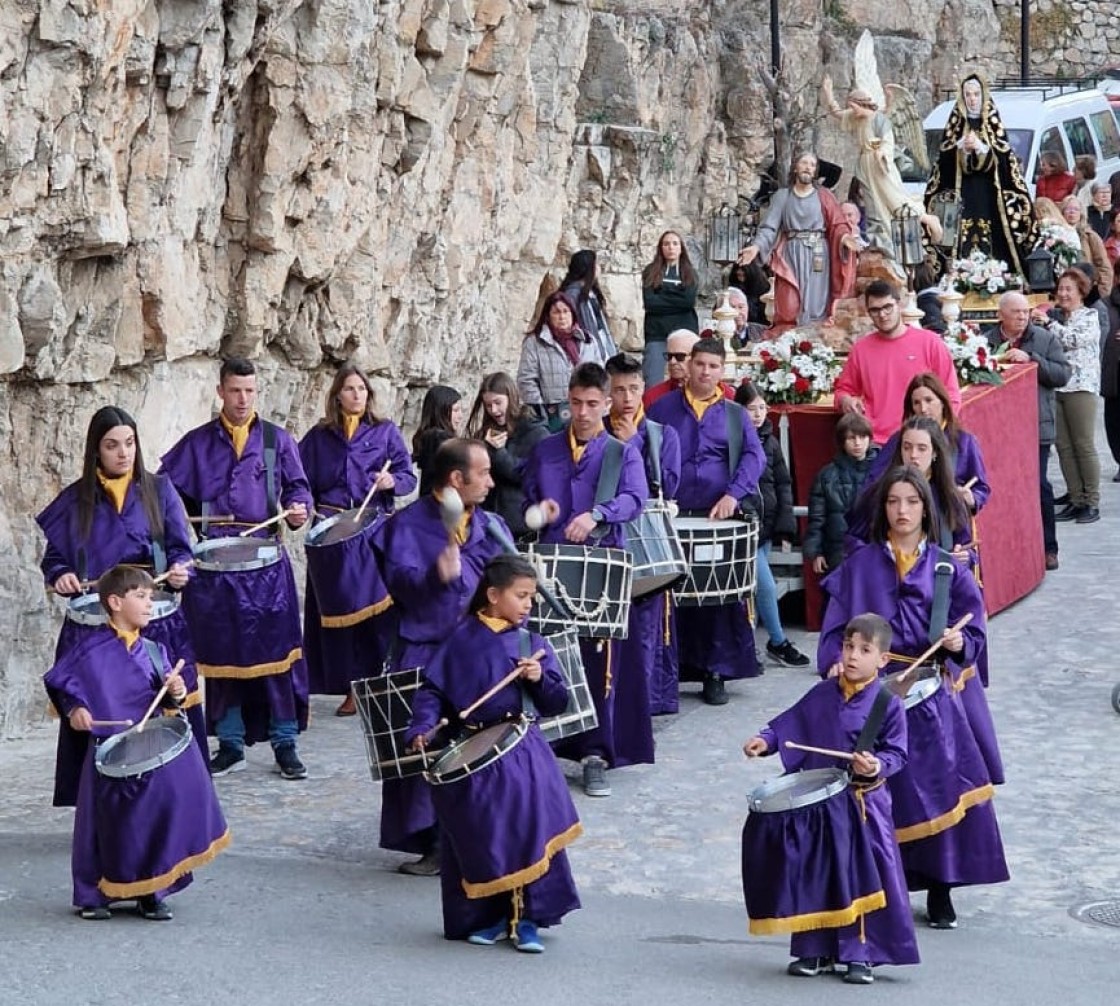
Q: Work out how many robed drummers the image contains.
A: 13